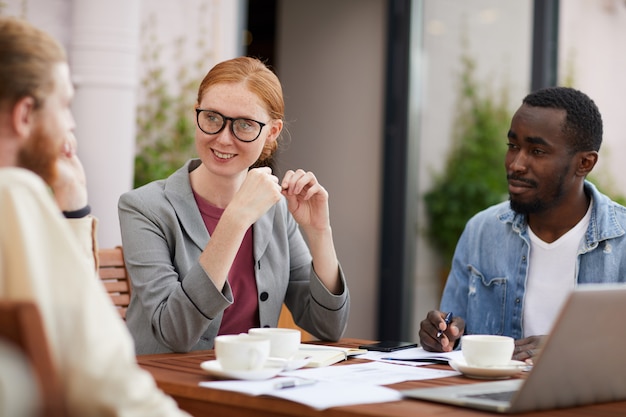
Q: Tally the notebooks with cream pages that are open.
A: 1